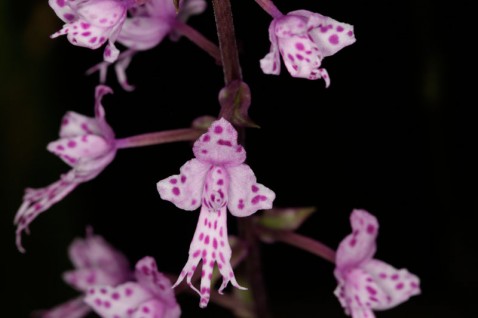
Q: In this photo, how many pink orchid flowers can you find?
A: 8